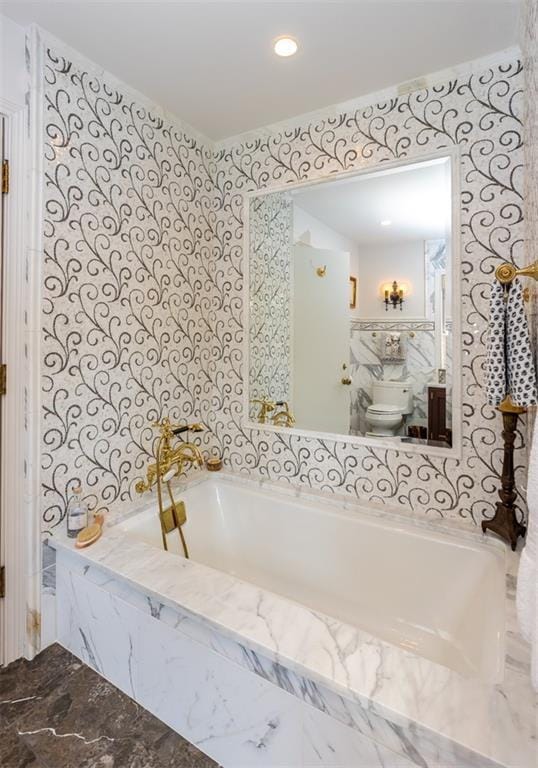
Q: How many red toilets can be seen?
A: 0